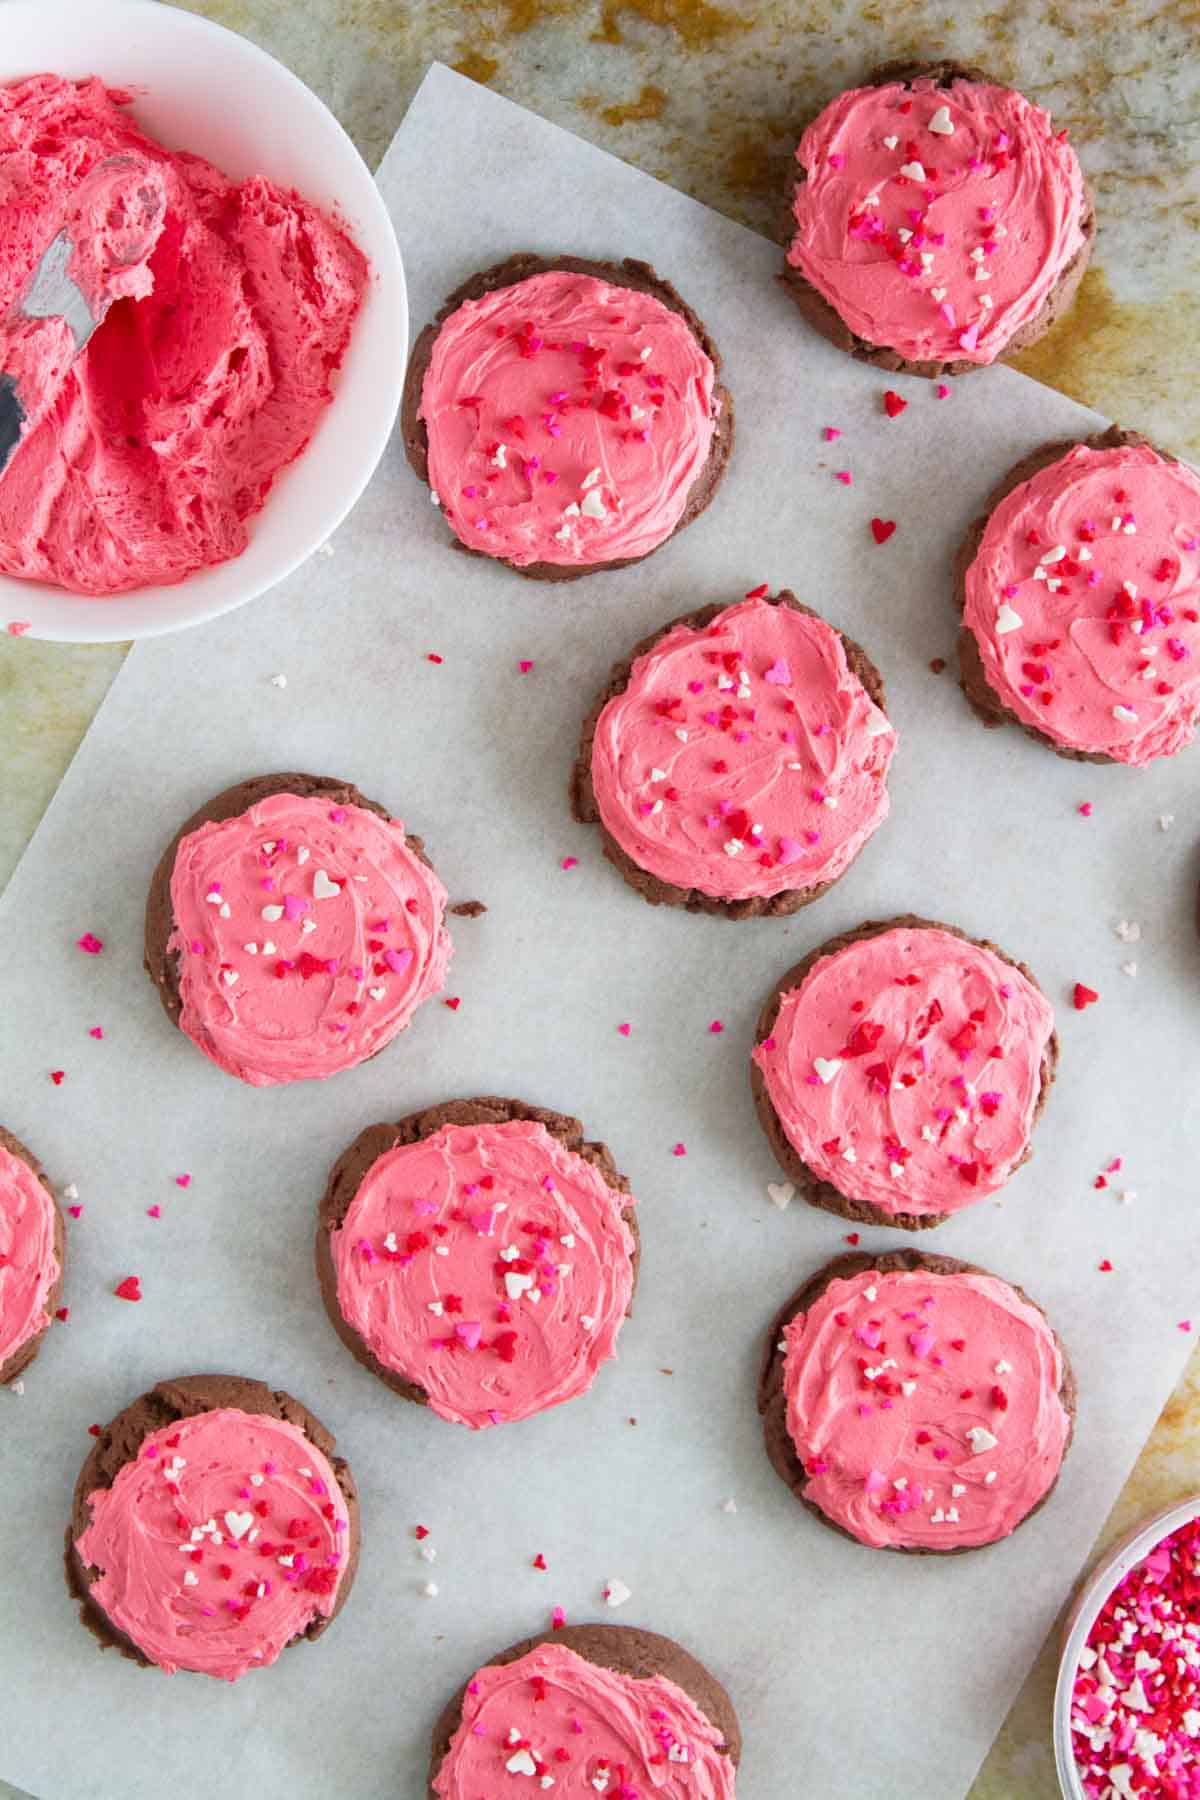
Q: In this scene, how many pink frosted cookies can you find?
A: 11